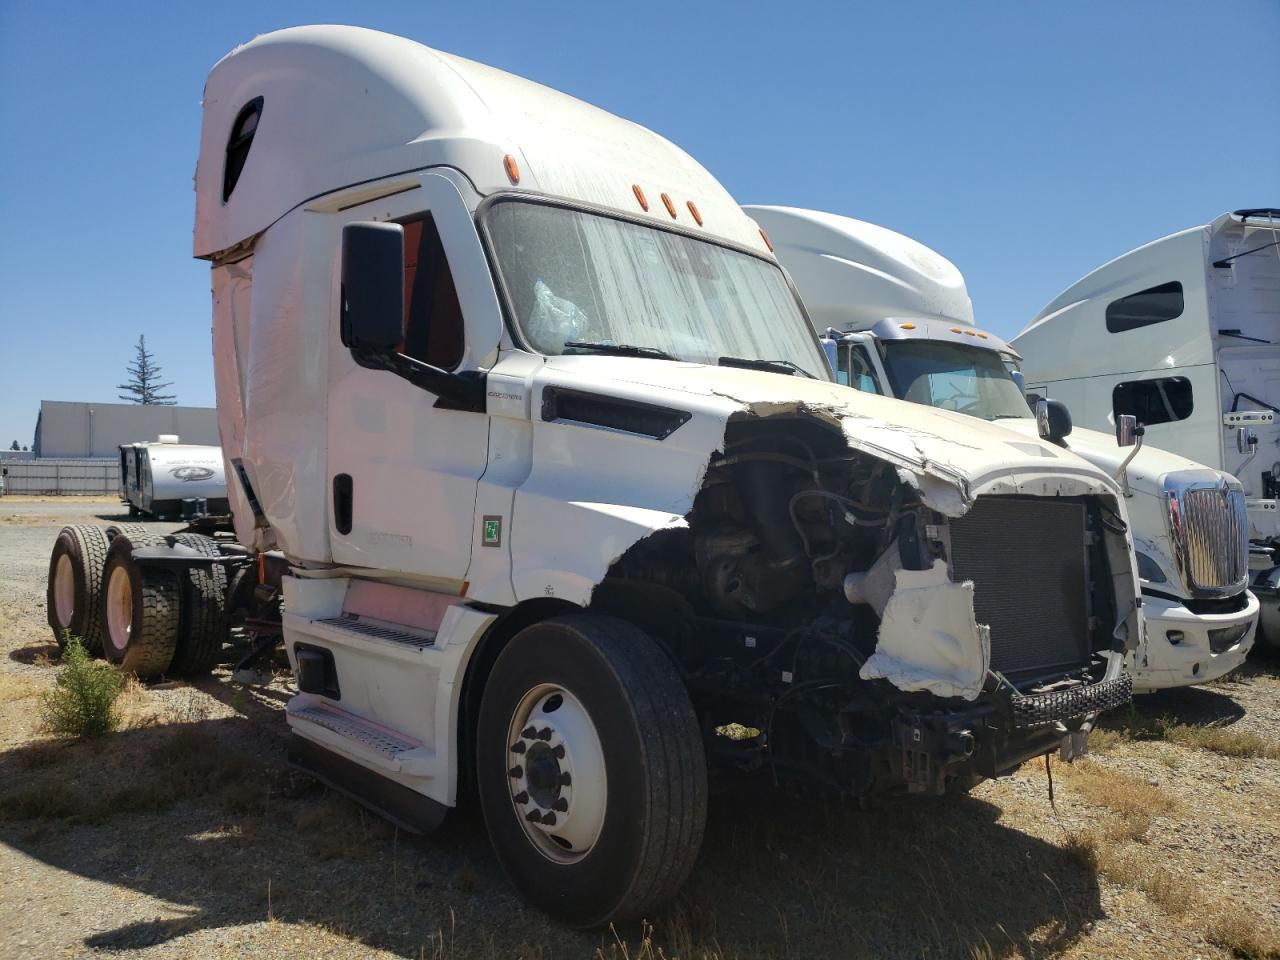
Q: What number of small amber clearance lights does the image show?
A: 10